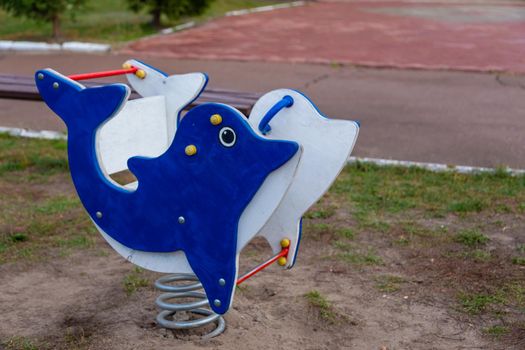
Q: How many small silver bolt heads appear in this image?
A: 6